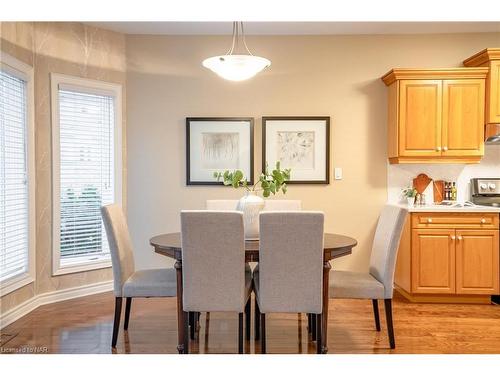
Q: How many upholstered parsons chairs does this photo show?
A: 6